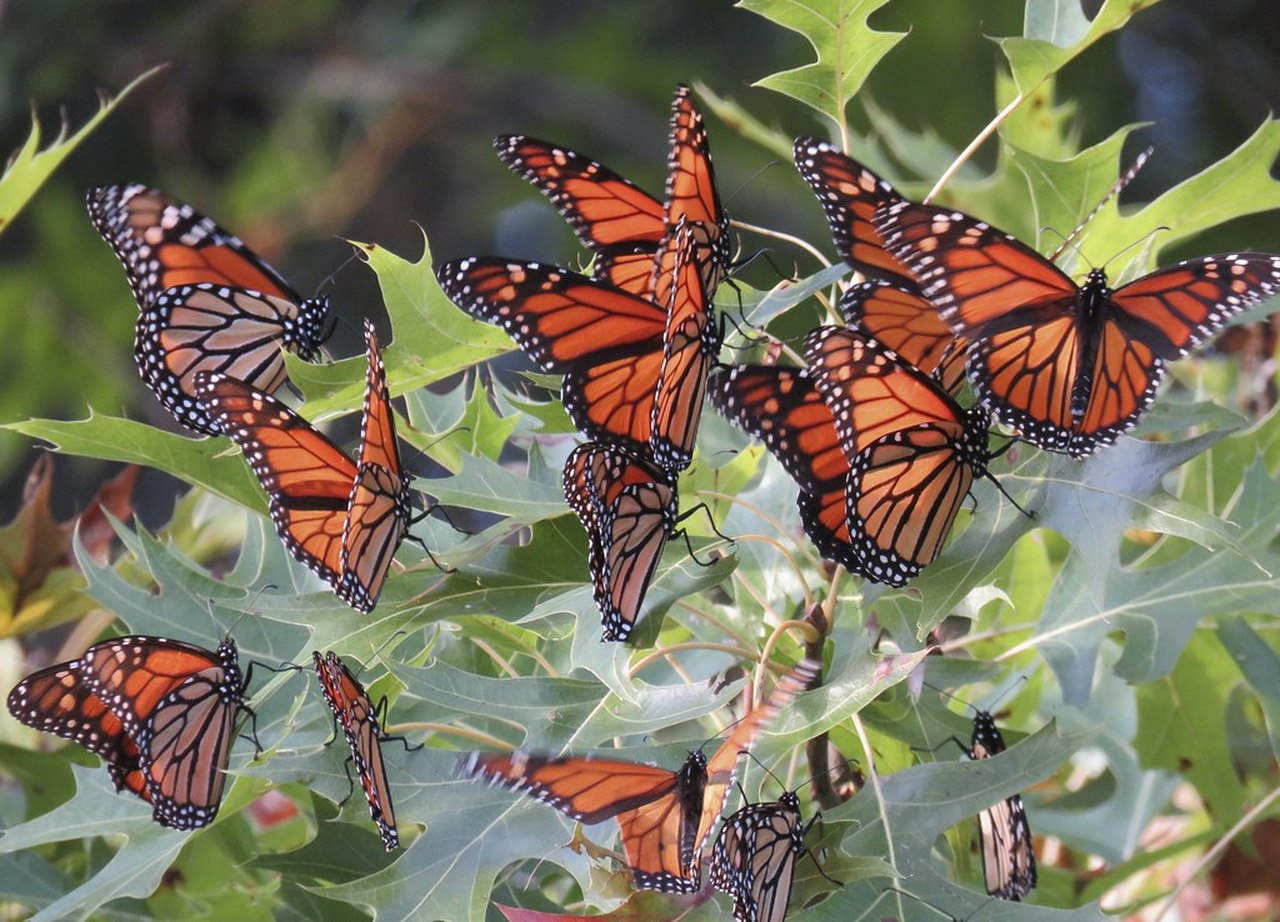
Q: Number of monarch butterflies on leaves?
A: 13